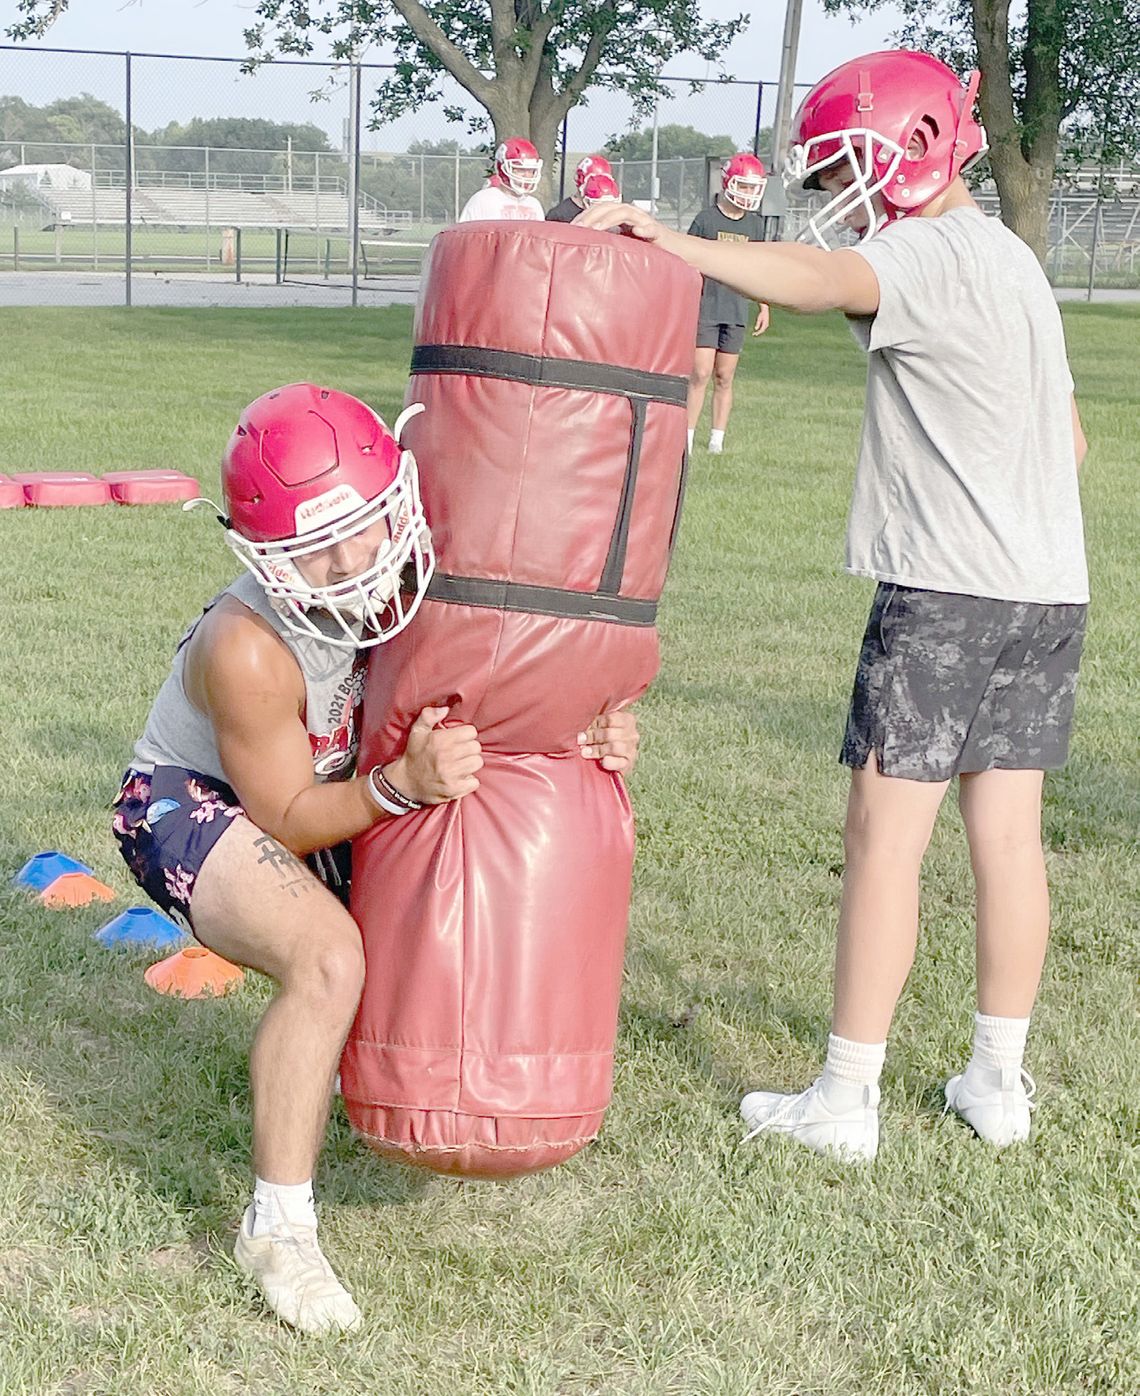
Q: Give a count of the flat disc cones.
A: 4